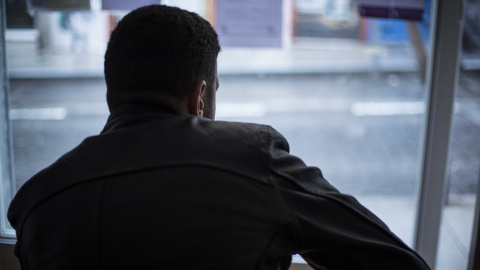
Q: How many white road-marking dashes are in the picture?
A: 3